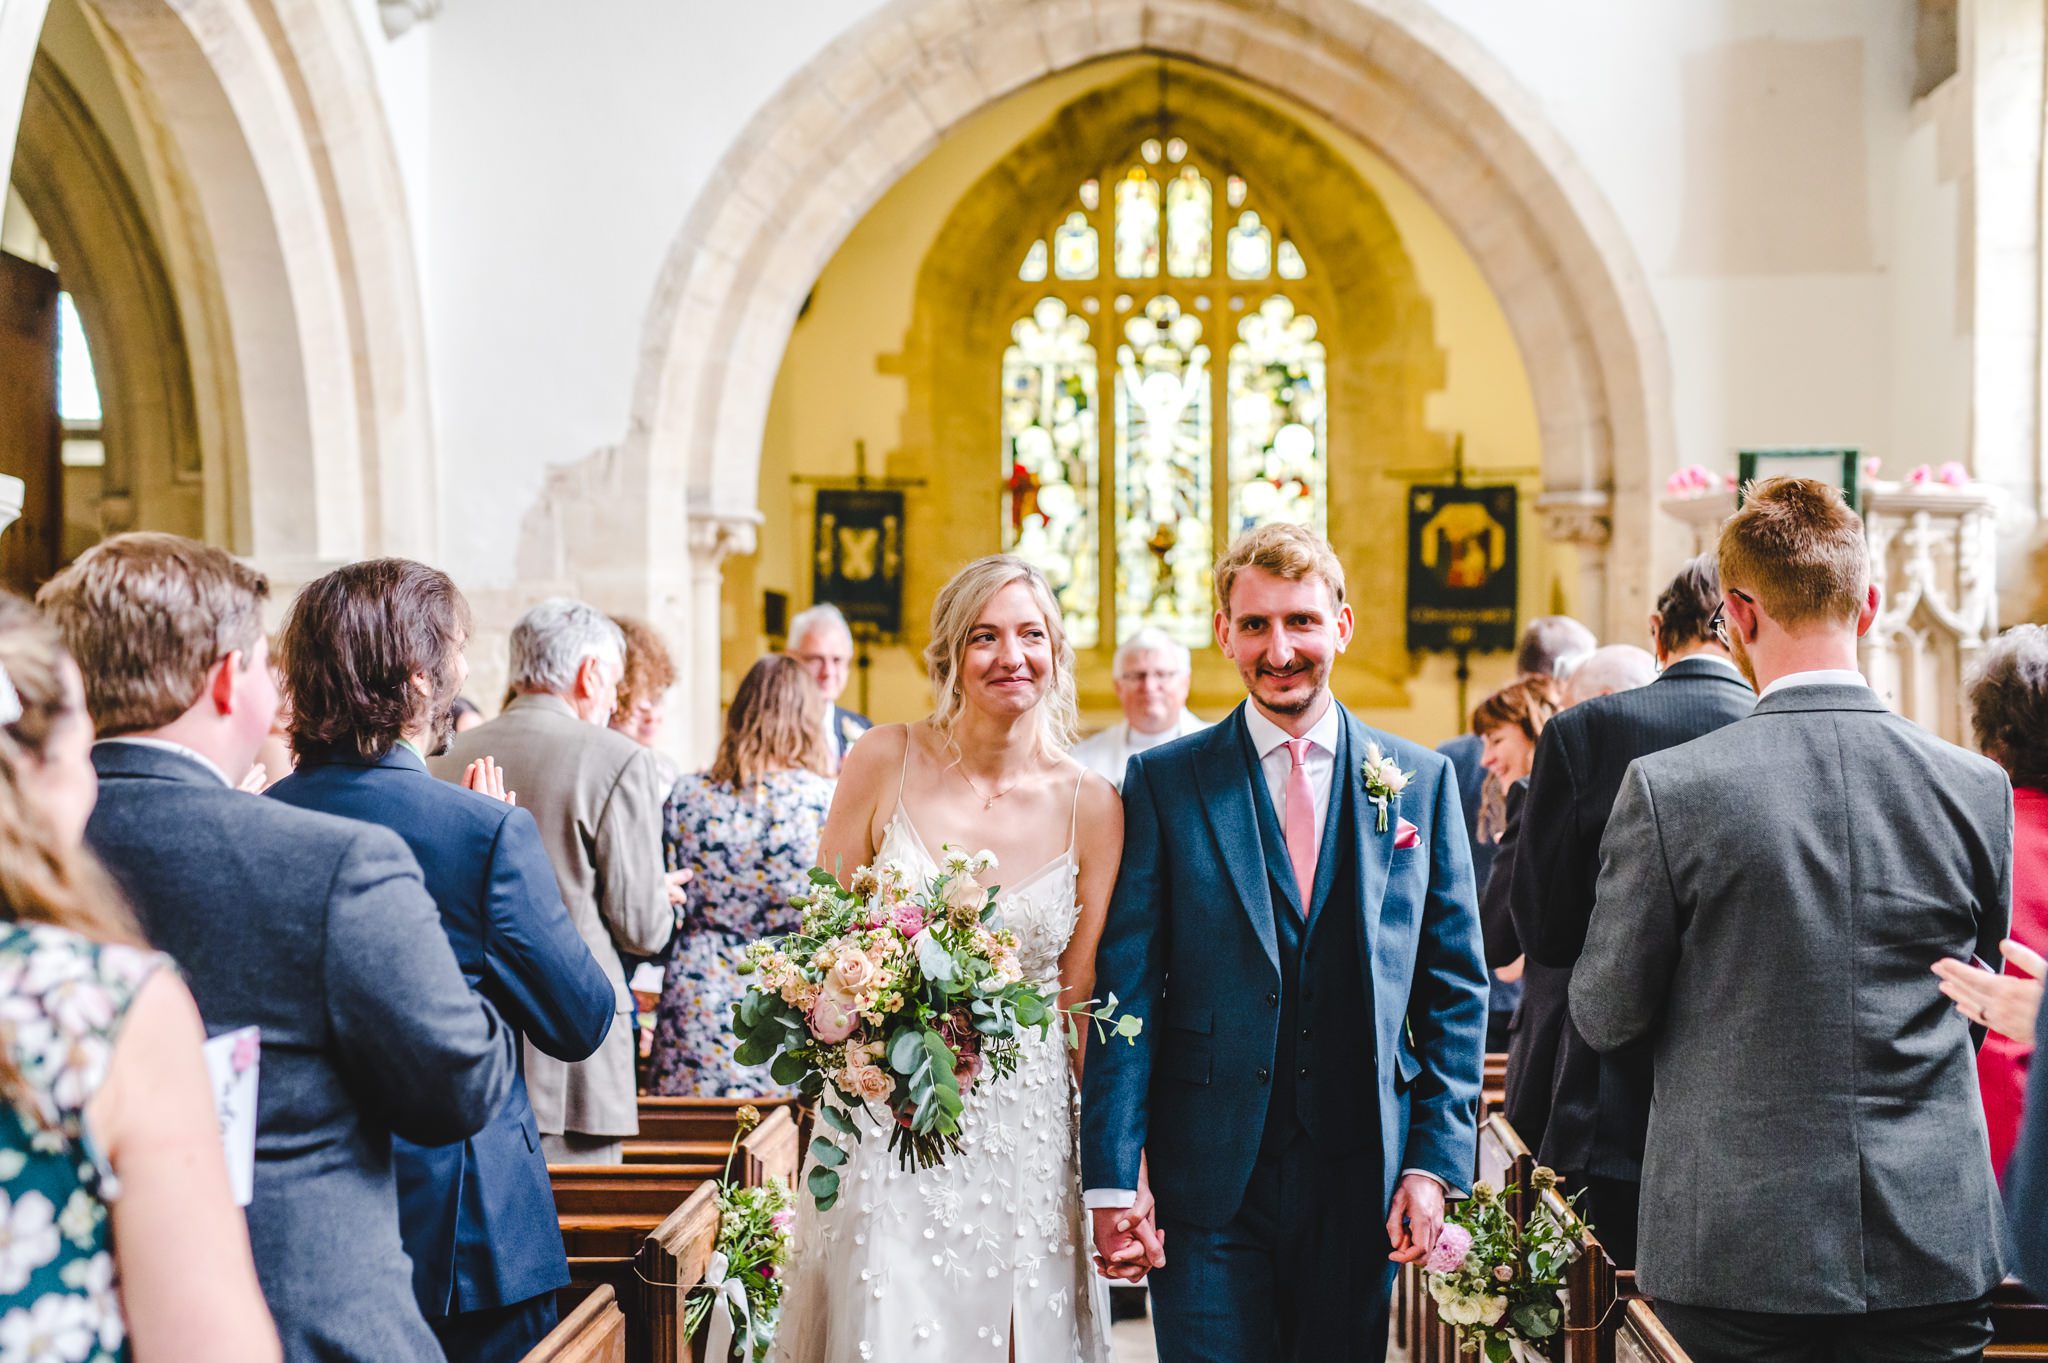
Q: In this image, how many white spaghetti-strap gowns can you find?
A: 1